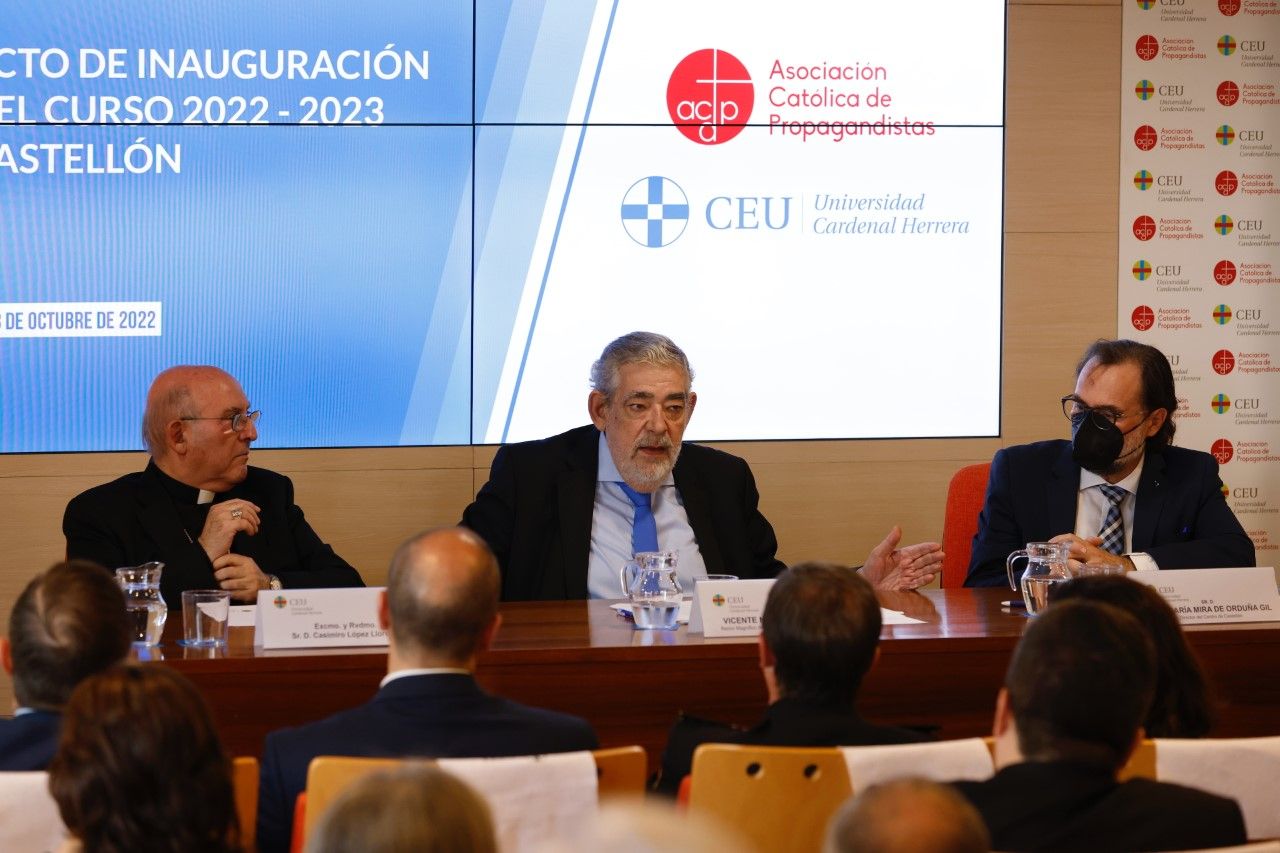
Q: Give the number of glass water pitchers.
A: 3